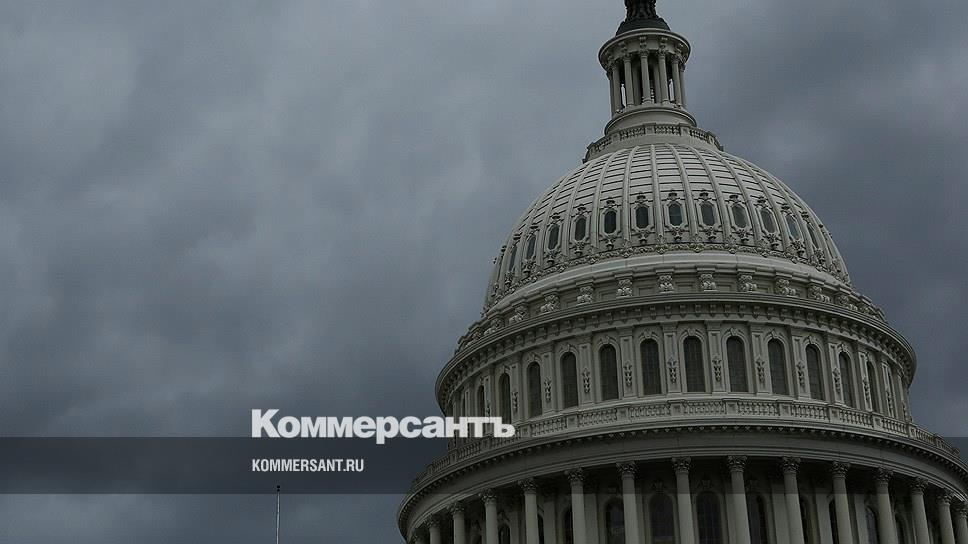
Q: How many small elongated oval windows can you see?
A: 12